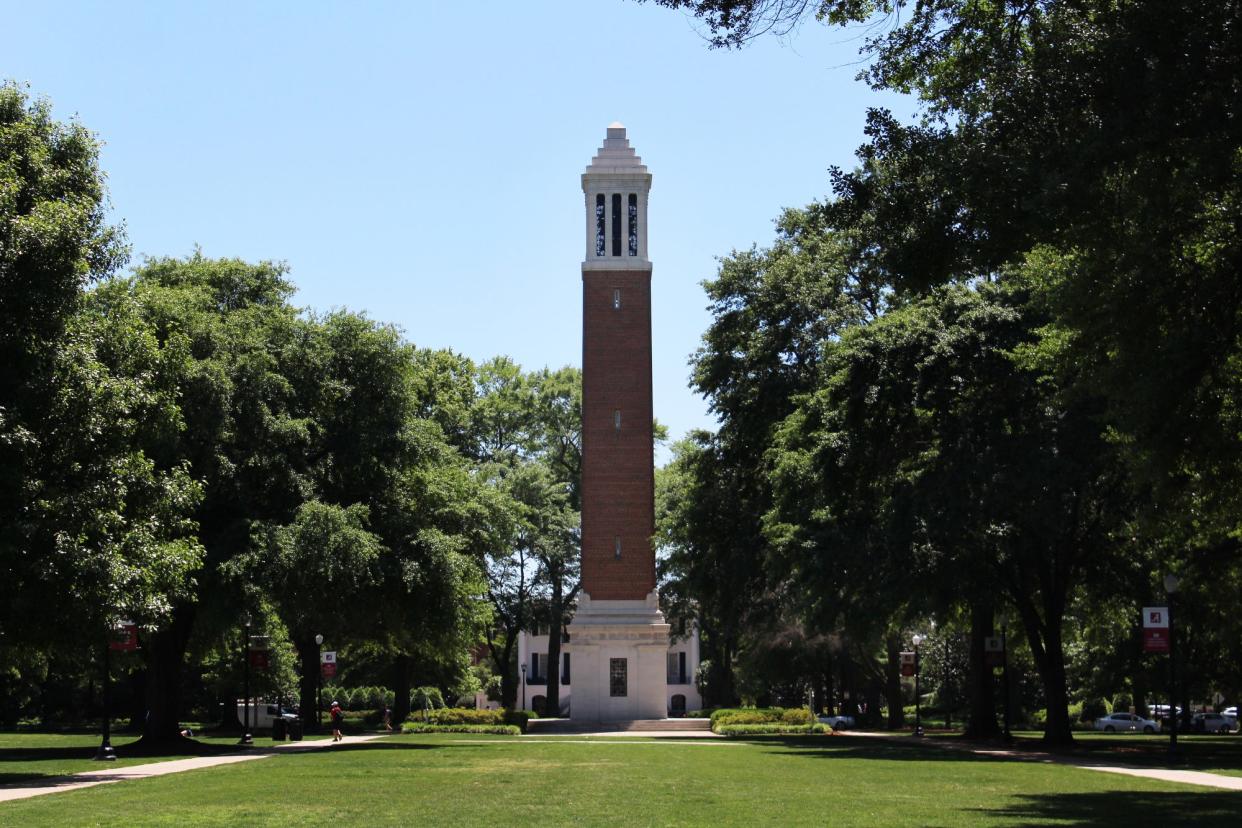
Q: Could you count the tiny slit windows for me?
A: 3